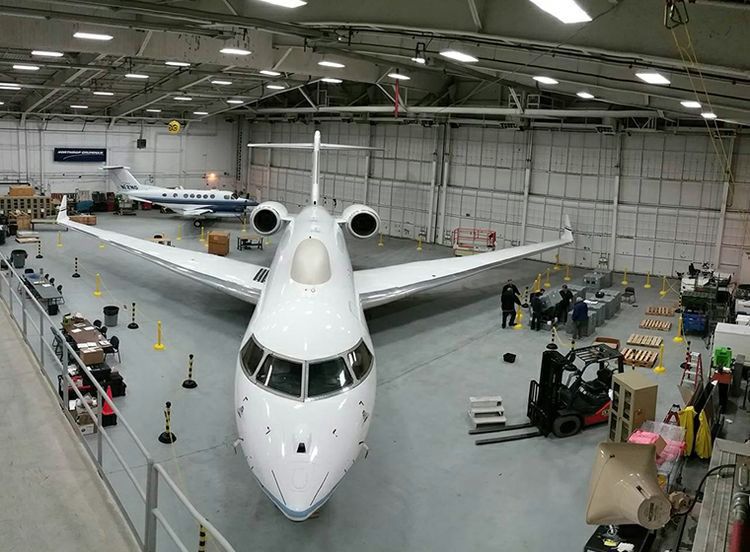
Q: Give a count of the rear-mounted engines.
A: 2